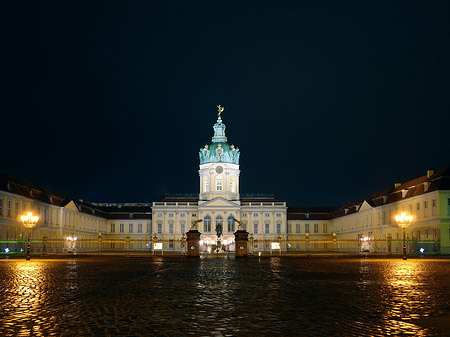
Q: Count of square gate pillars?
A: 2